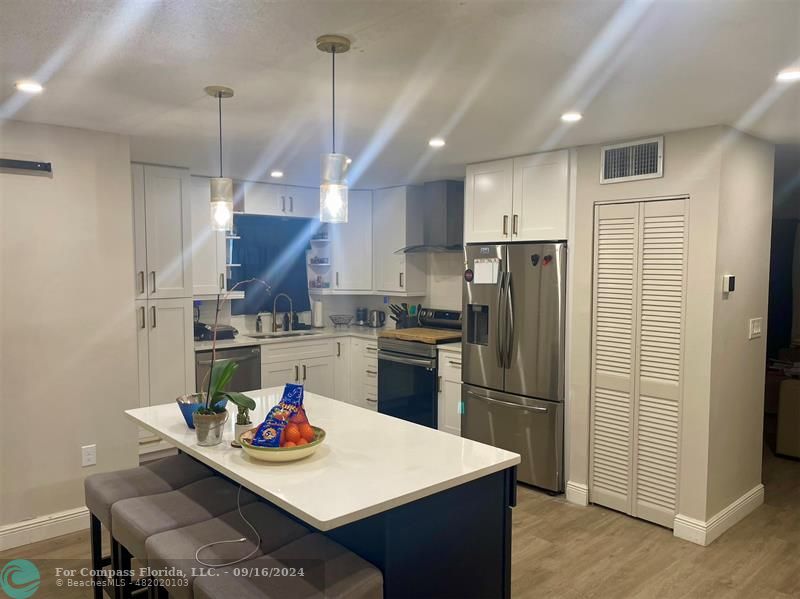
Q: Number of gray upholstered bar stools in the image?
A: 4